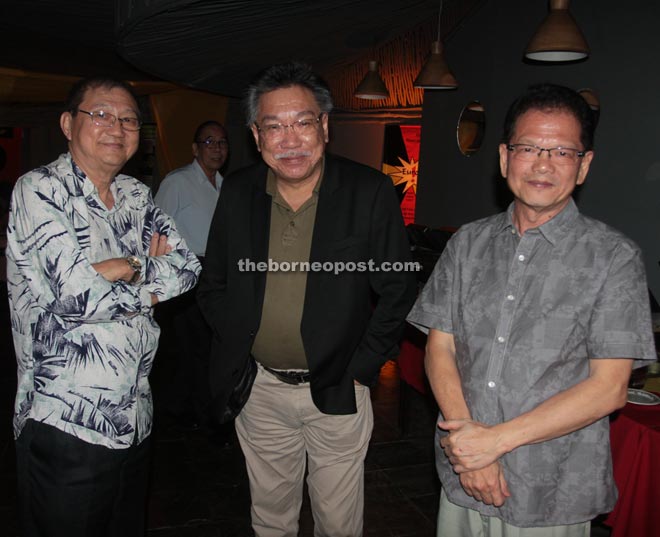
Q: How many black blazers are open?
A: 1